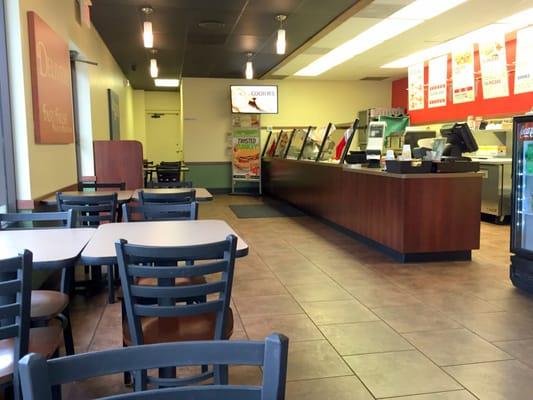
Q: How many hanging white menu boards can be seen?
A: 5